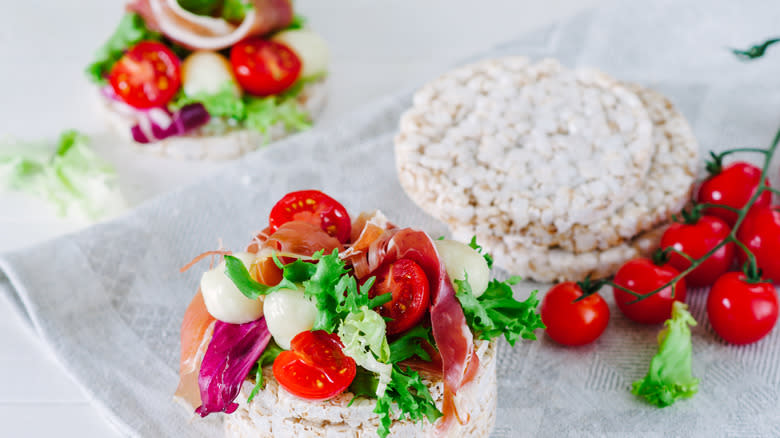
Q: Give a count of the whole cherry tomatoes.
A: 6